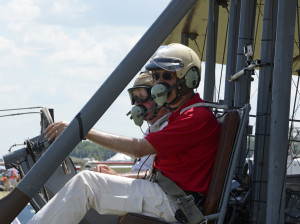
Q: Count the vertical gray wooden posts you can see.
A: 5